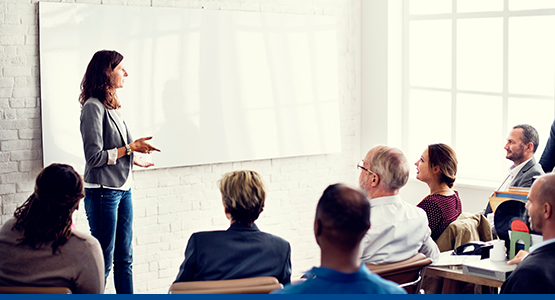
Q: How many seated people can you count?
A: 7